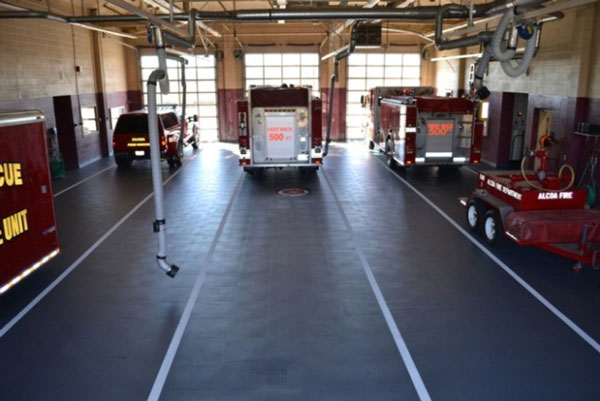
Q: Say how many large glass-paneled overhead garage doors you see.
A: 3